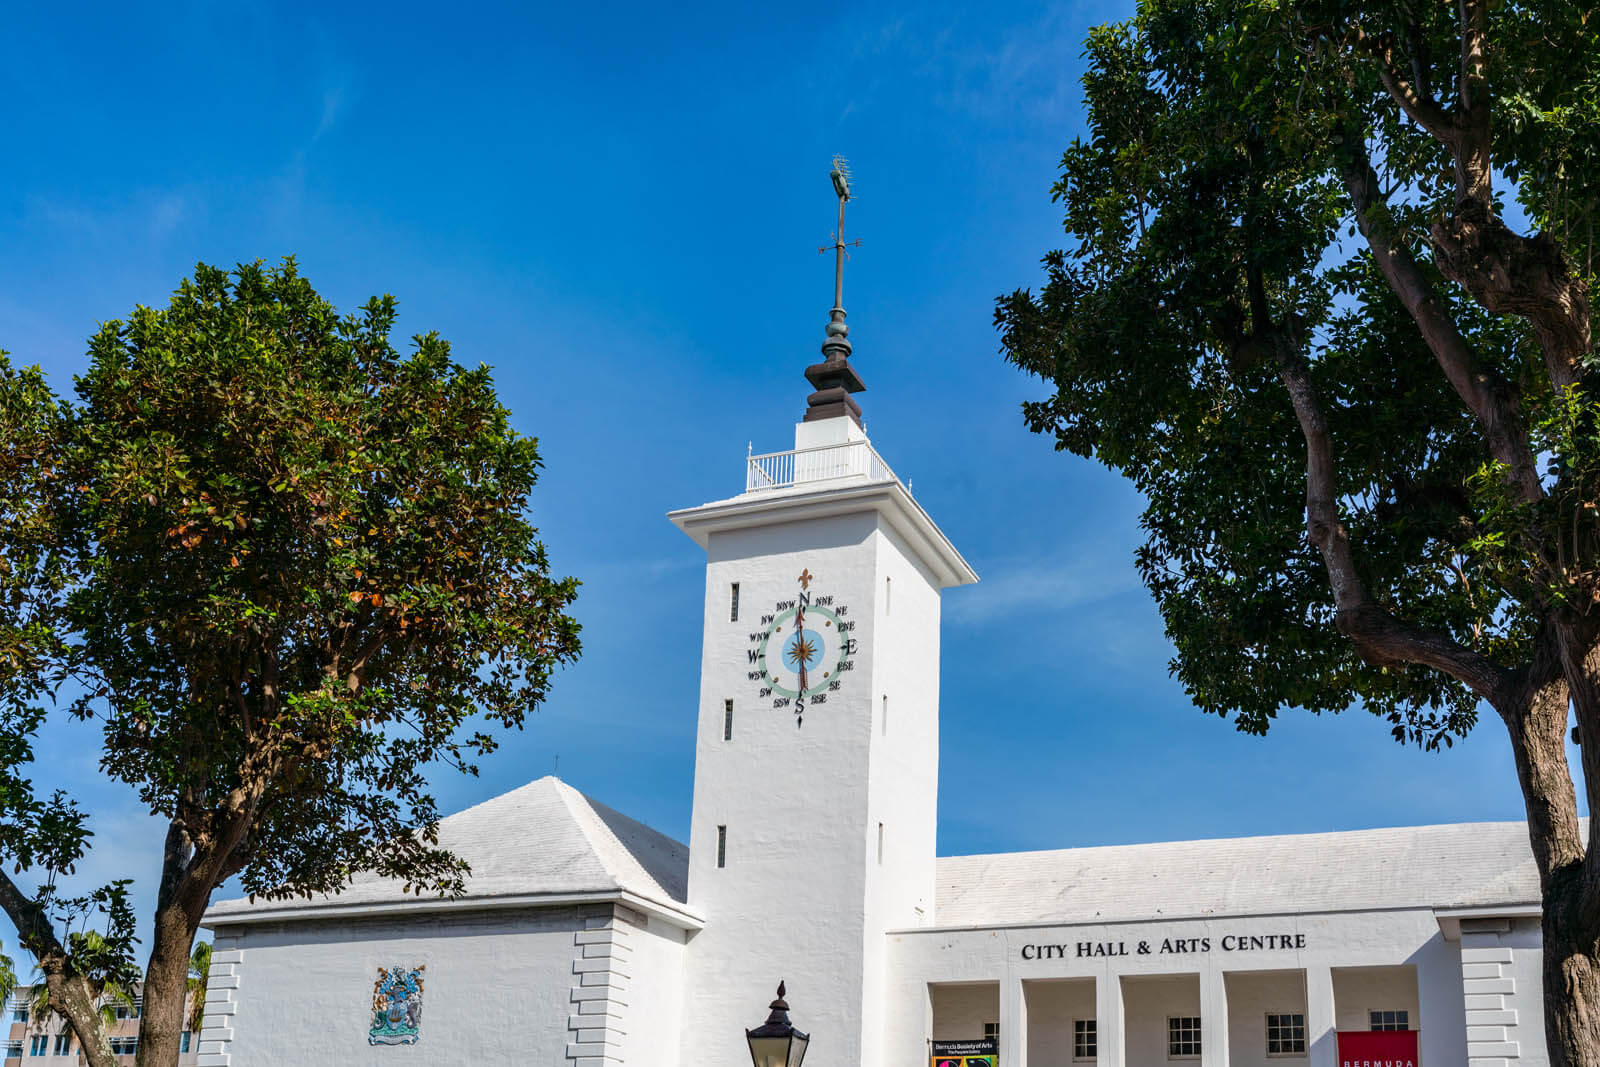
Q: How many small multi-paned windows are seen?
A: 5